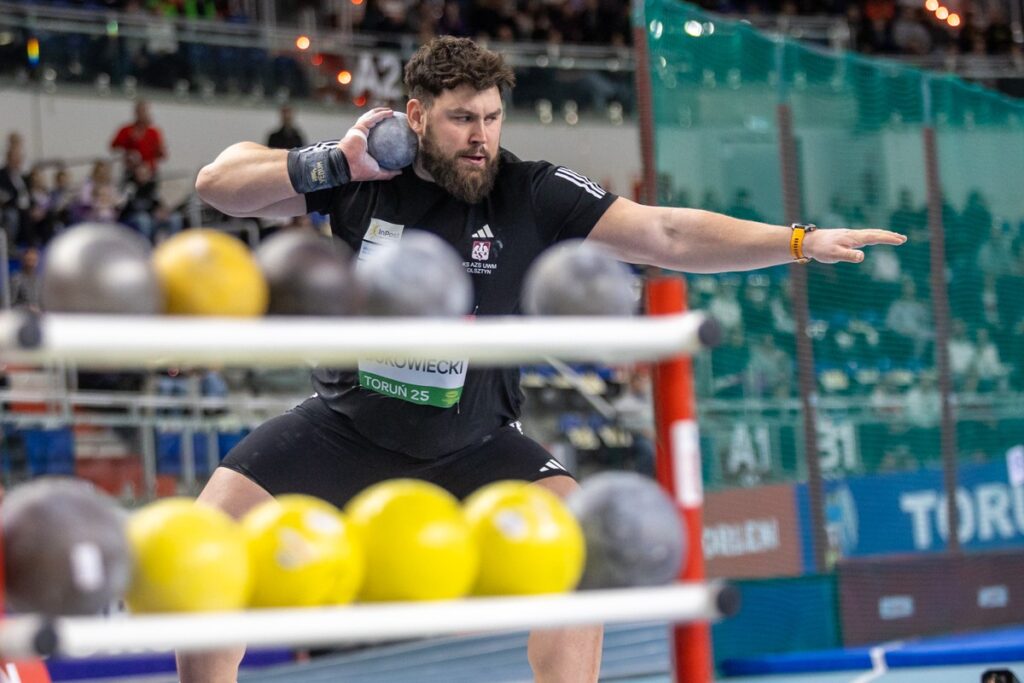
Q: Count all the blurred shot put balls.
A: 11